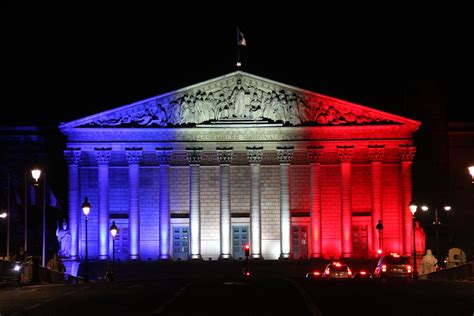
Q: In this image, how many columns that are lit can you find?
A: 12